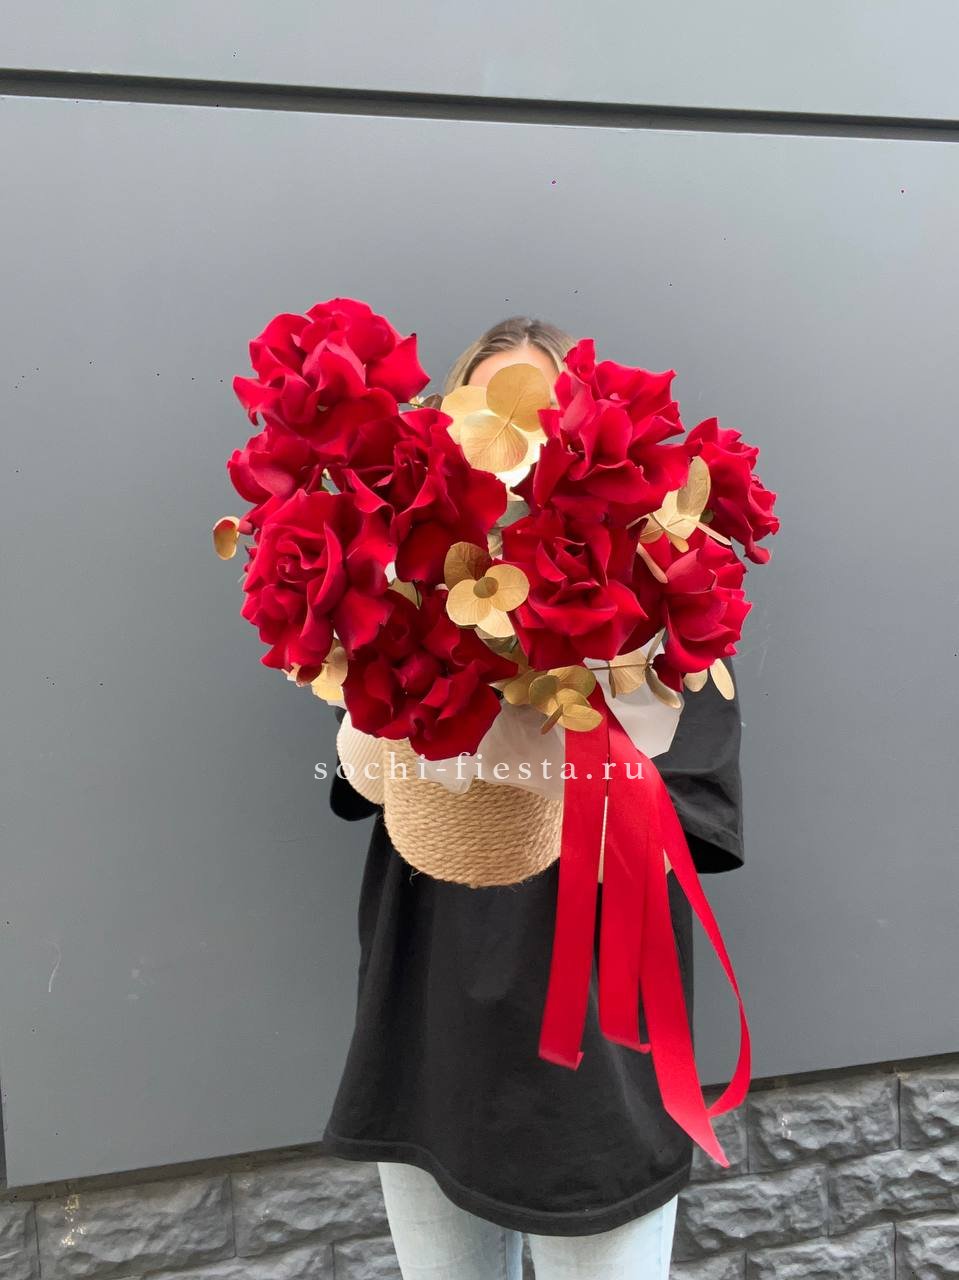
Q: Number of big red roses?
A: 9